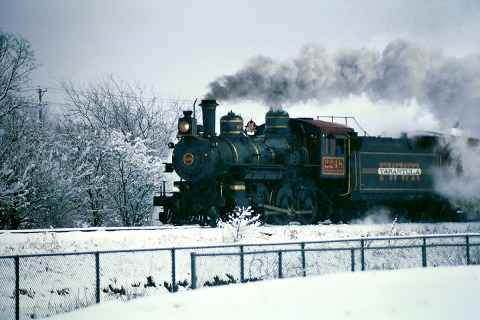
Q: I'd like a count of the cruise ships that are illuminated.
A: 0